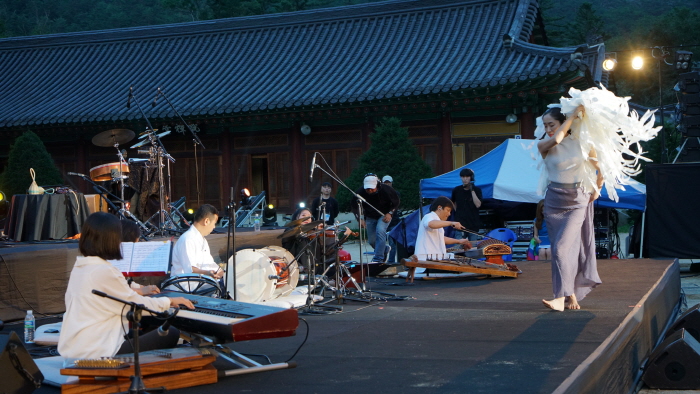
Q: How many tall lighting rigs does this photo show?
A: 1